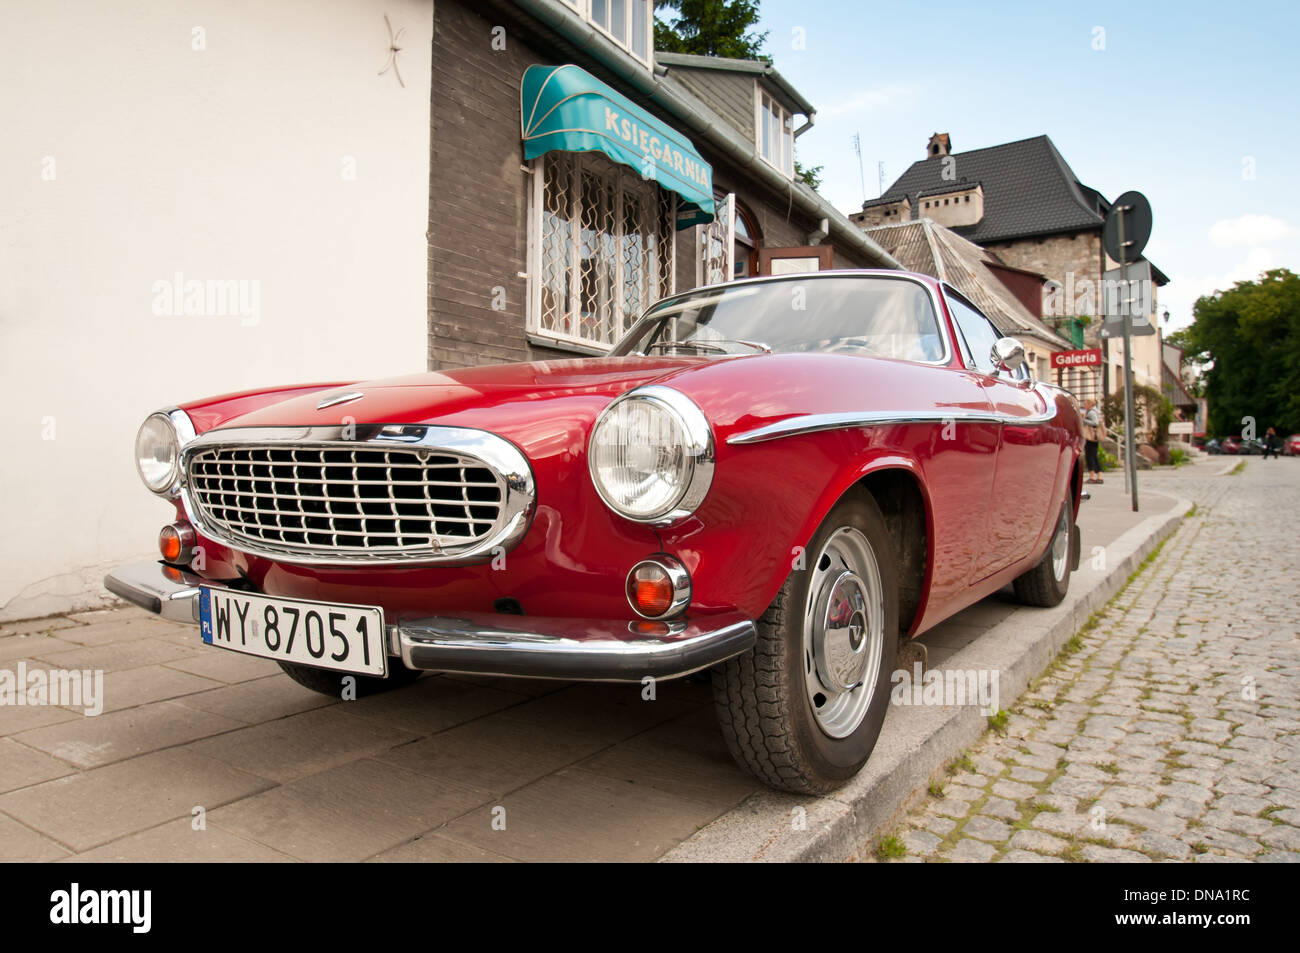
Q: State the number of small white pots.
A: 0